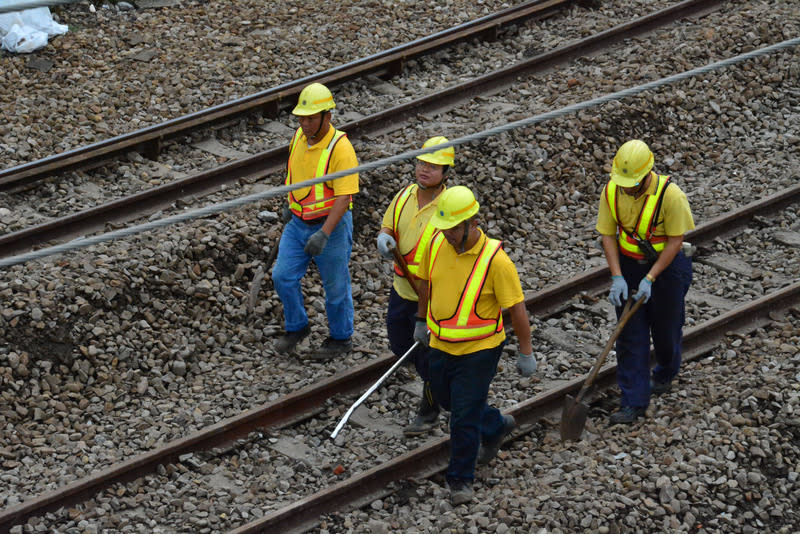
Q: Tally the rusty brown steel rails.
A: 4